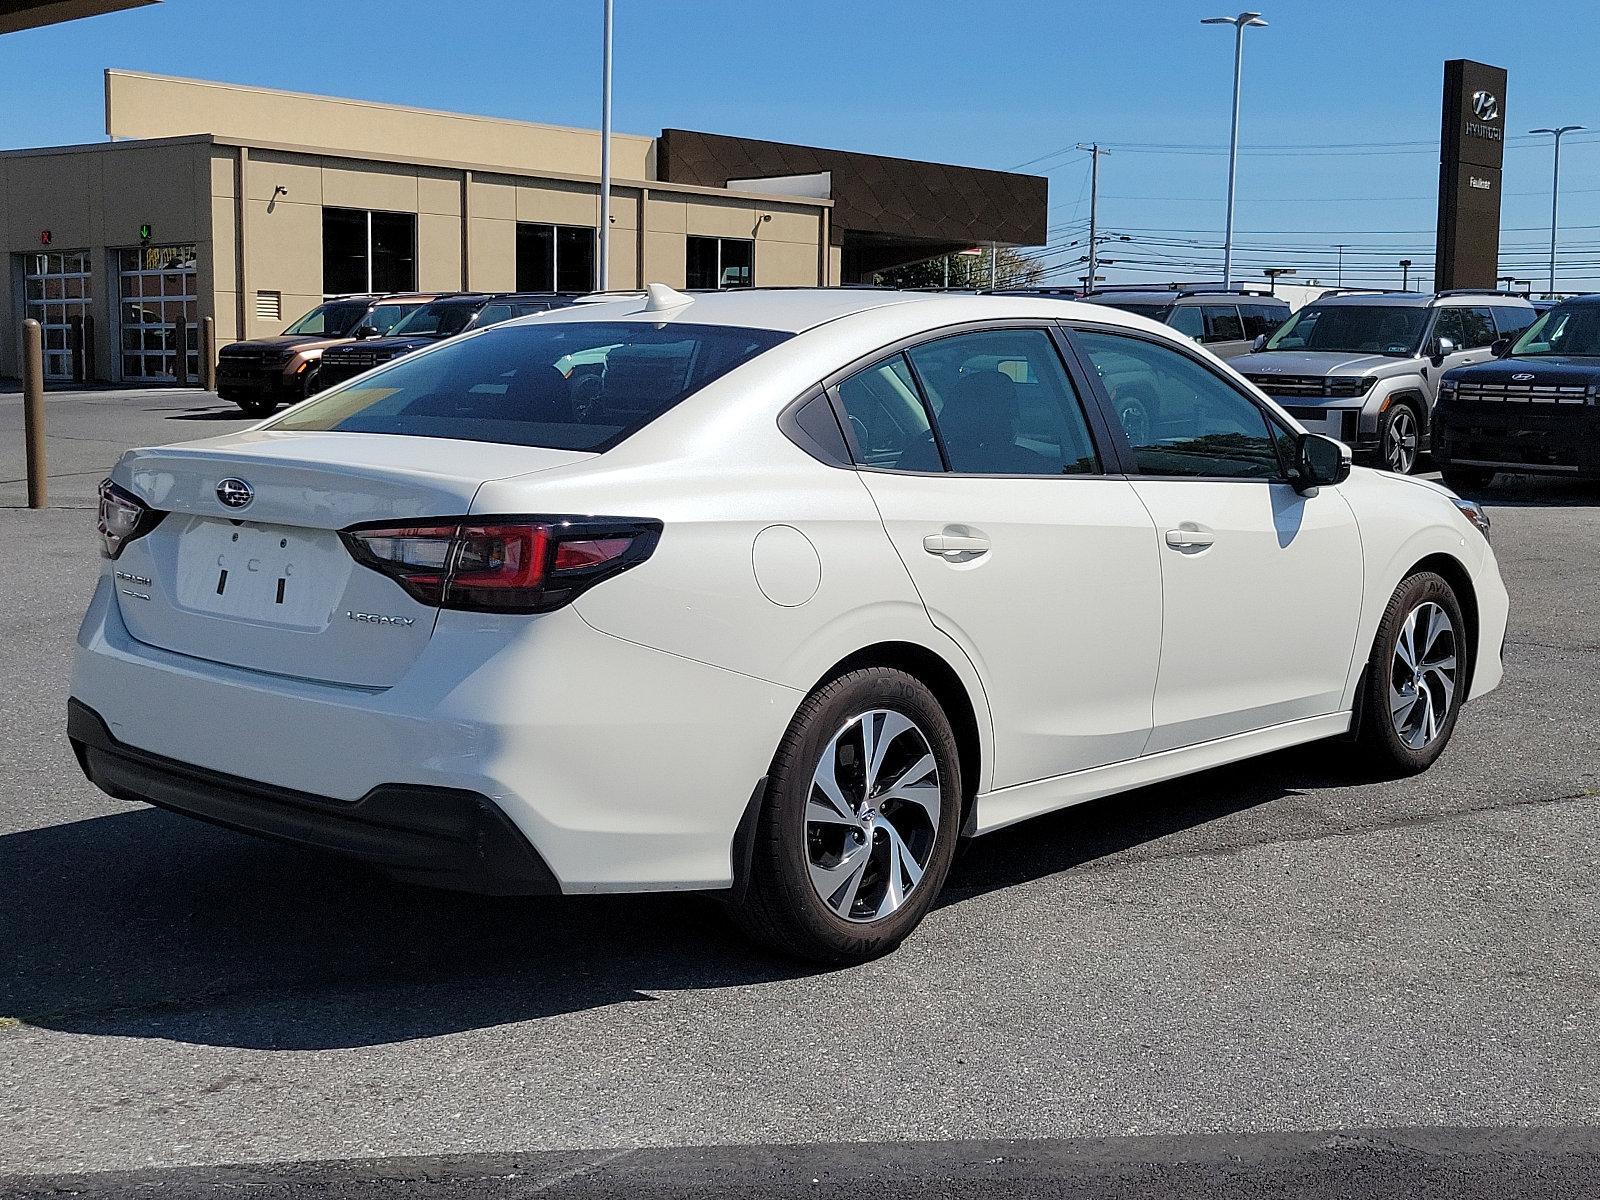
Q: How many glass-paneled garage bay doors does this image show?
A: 2